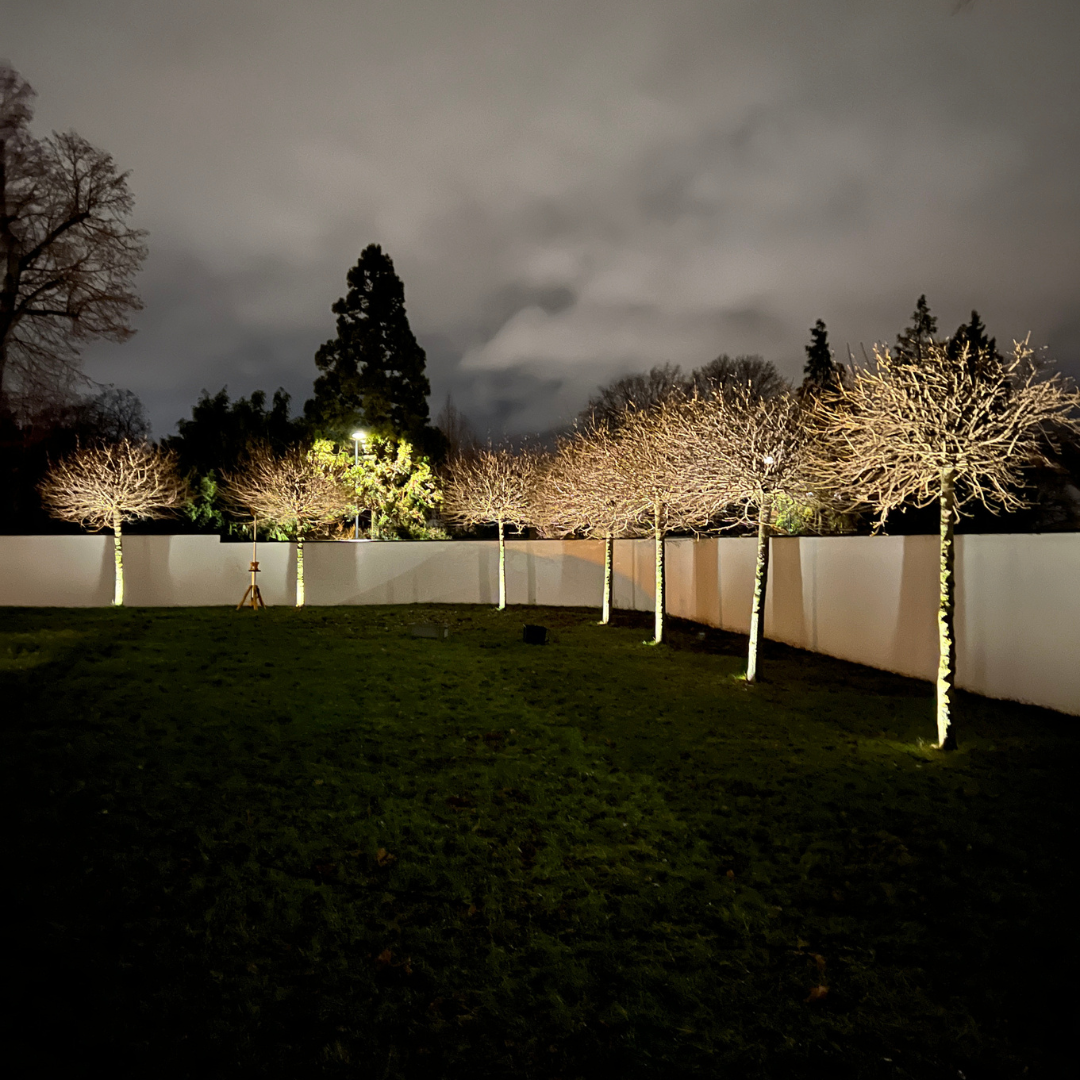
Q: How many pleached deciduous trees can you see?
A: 7